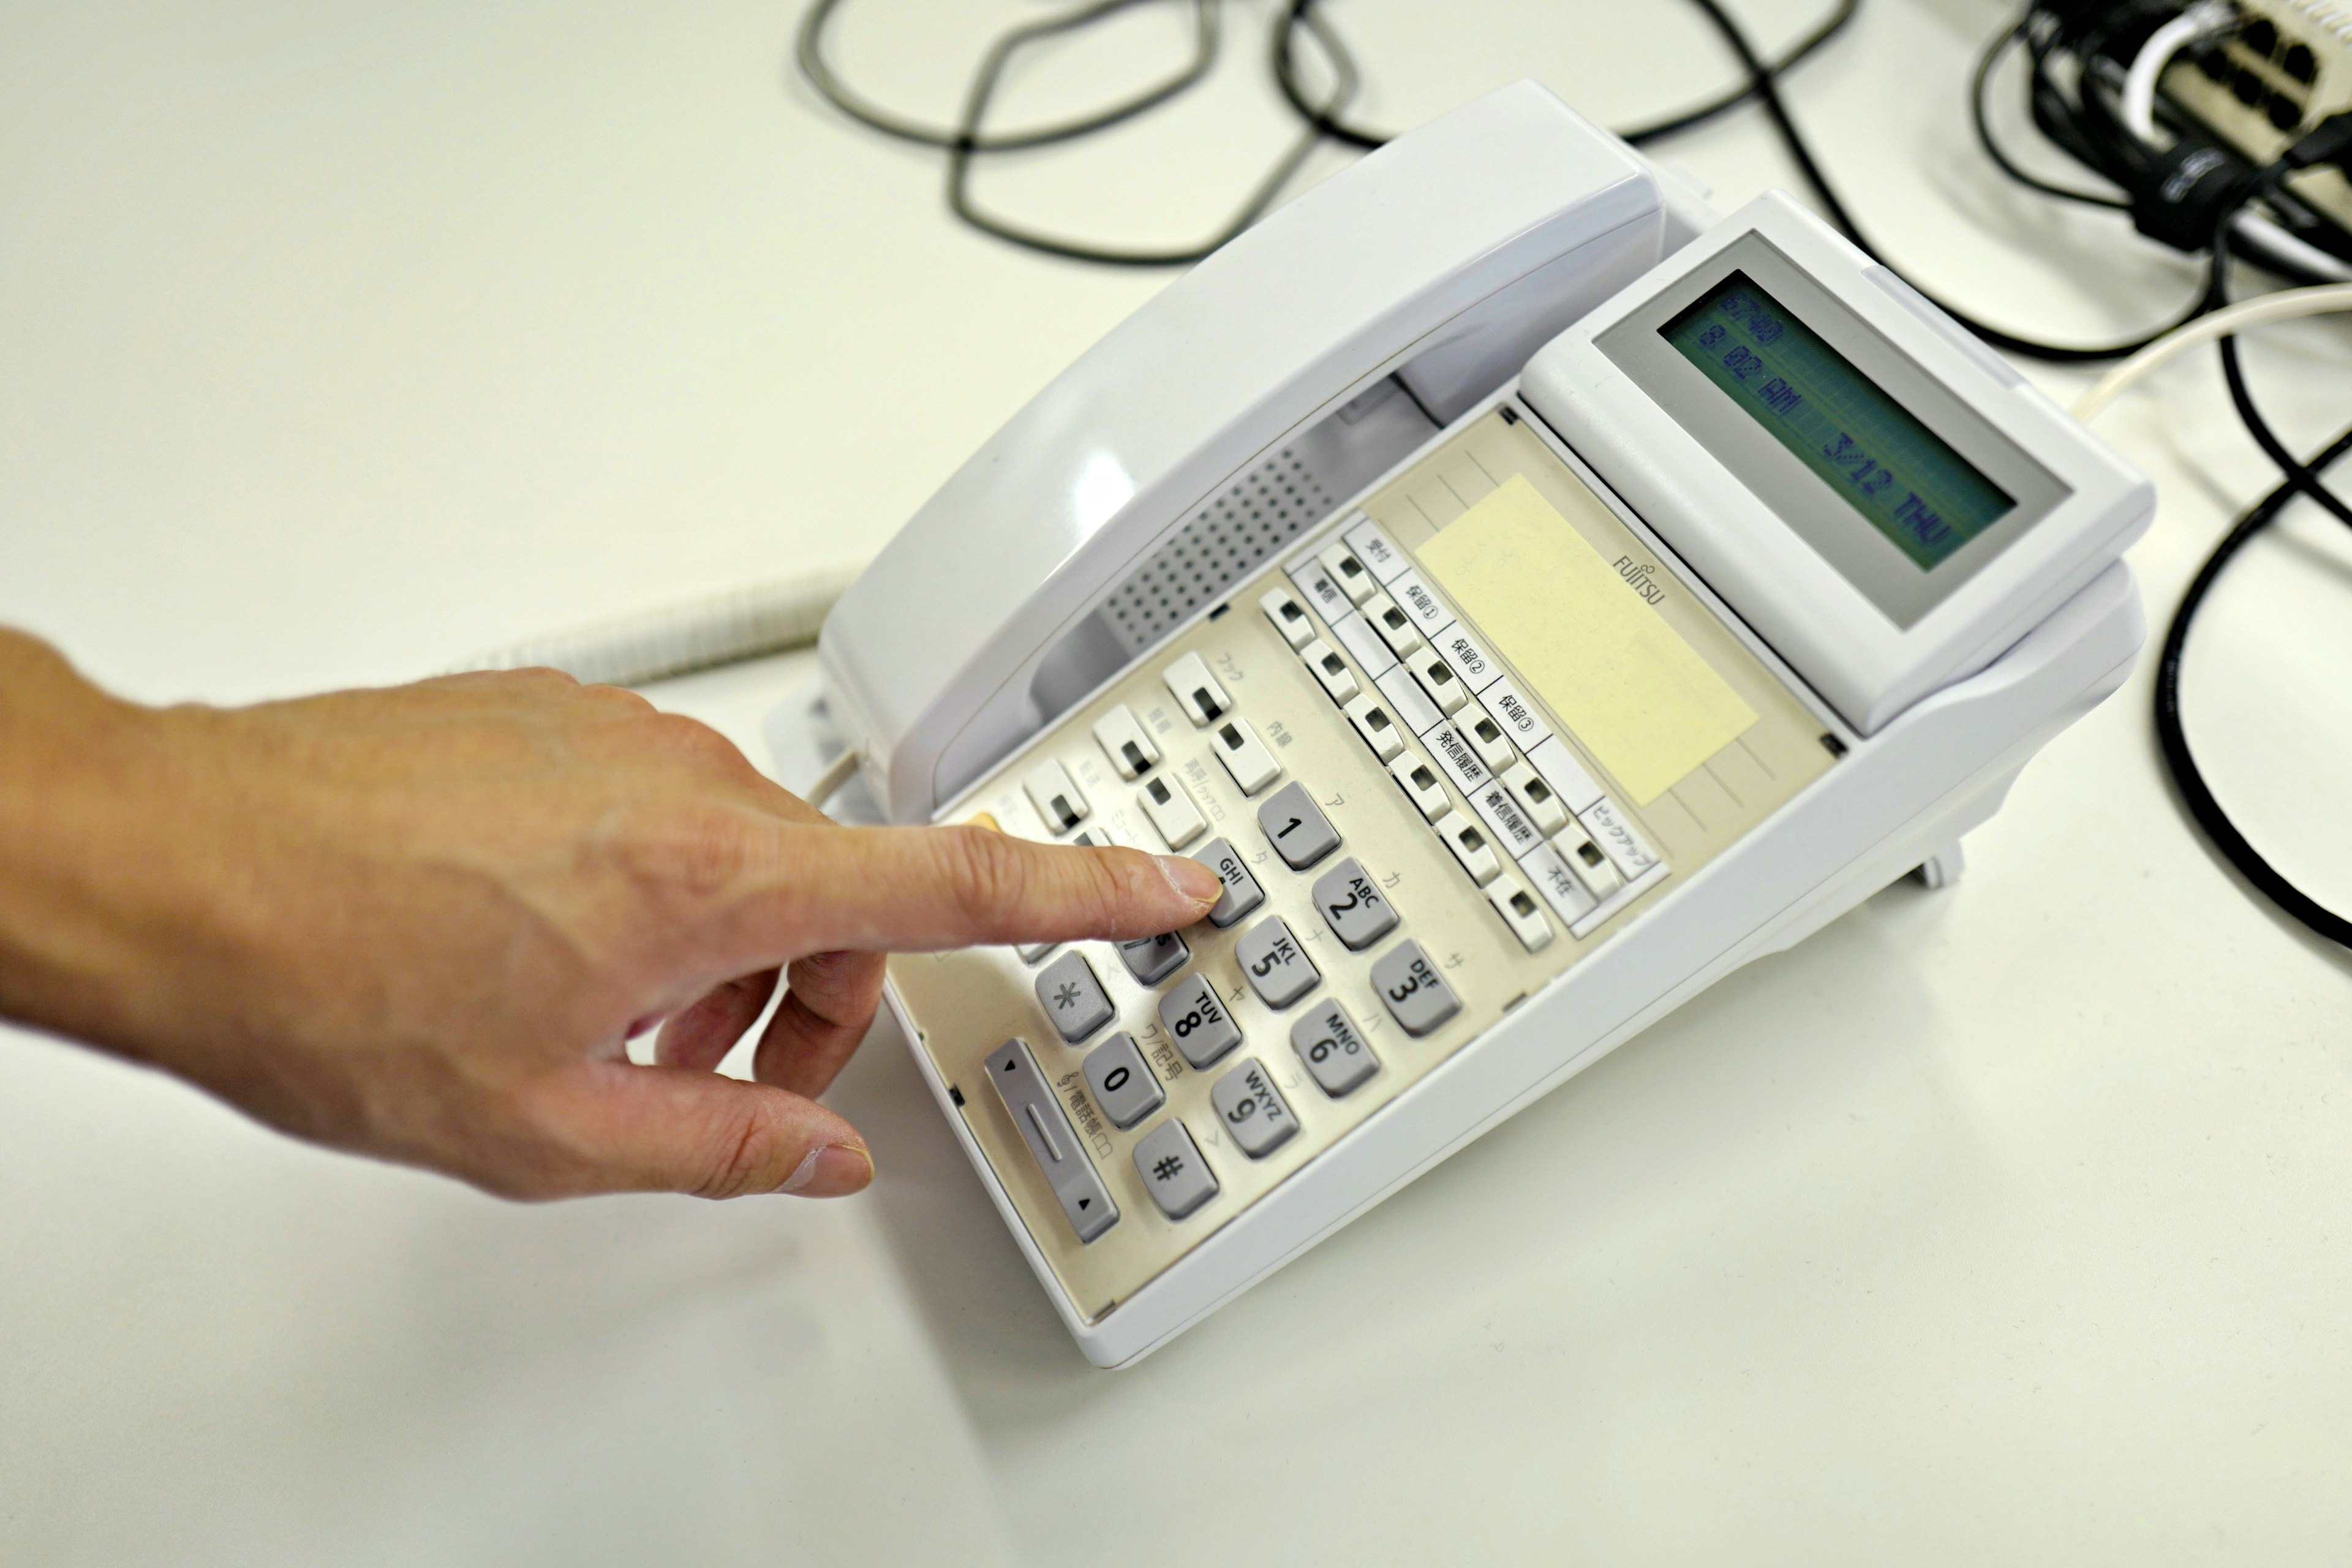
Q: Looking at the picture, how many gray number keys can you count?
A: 10